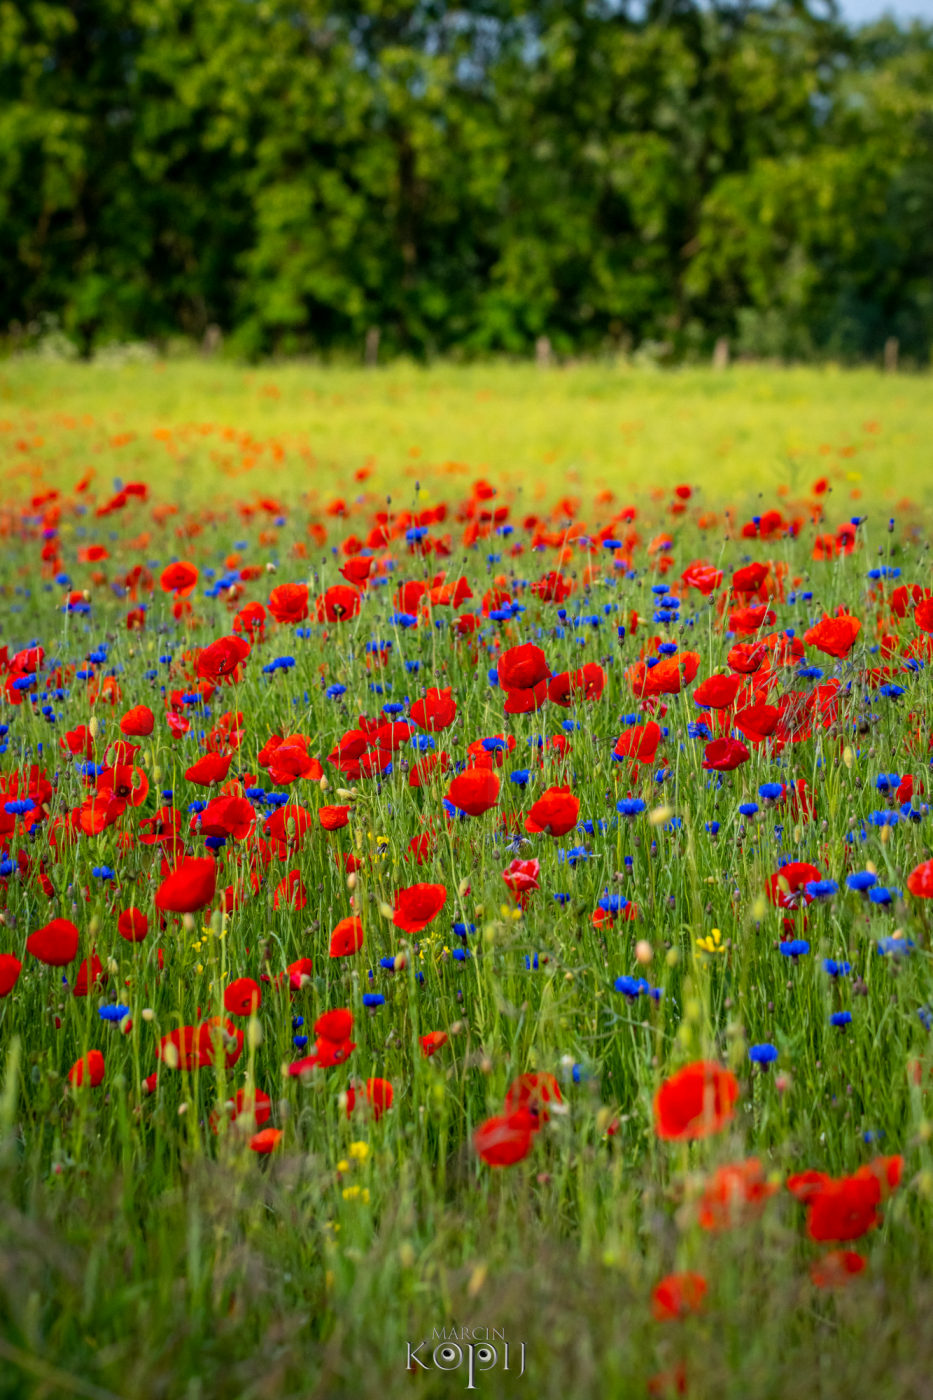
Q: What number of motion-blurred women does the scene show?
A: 0